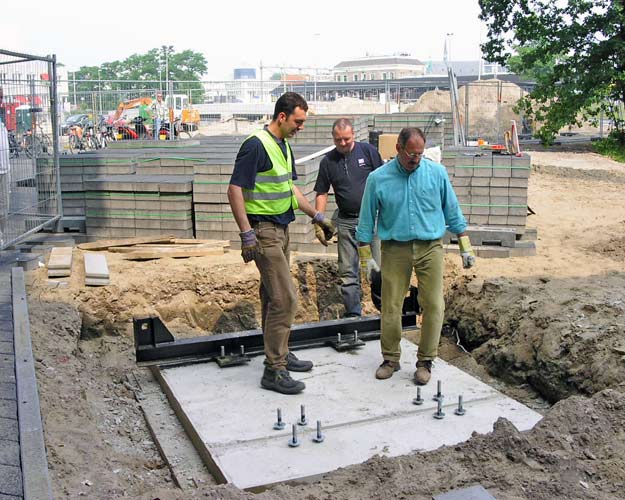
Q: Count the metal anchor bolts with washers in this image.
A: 8